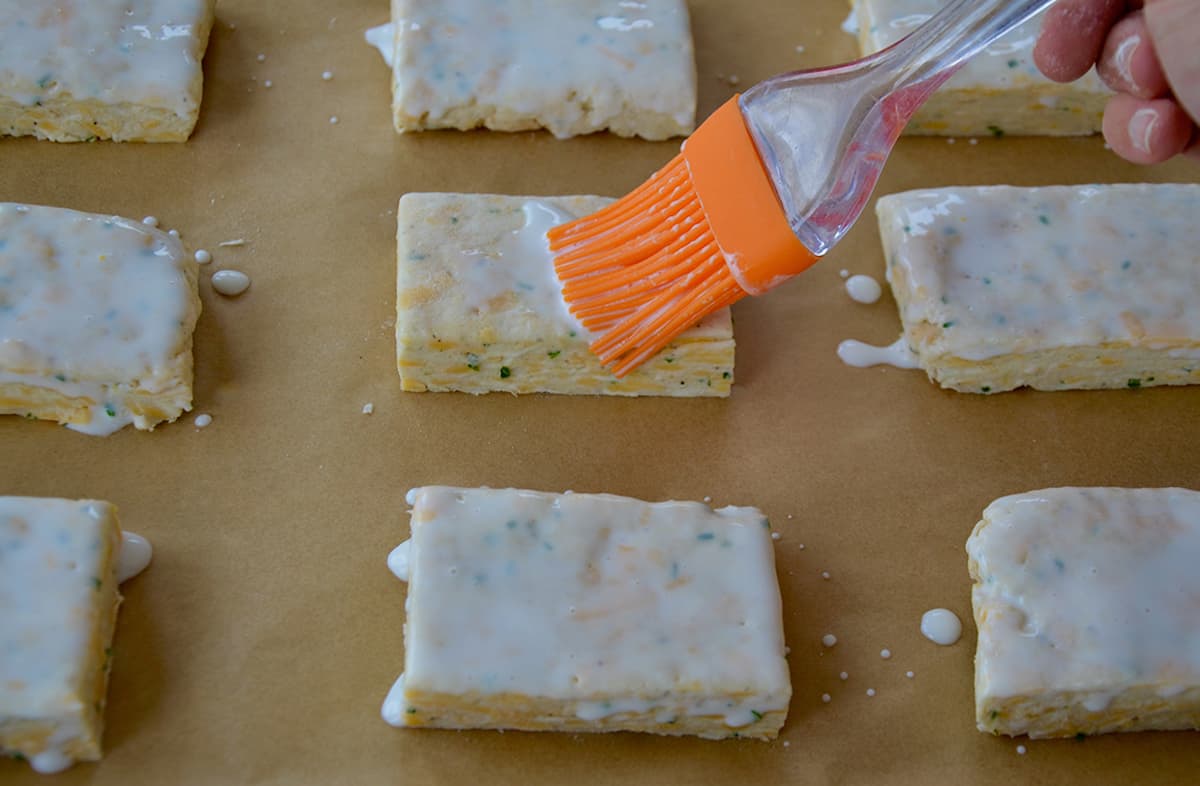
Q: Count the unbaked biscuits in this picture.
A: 9